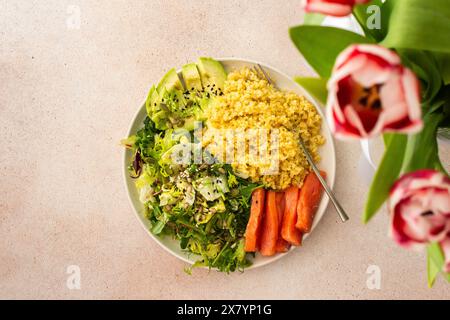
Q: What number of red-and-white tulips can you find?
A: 3